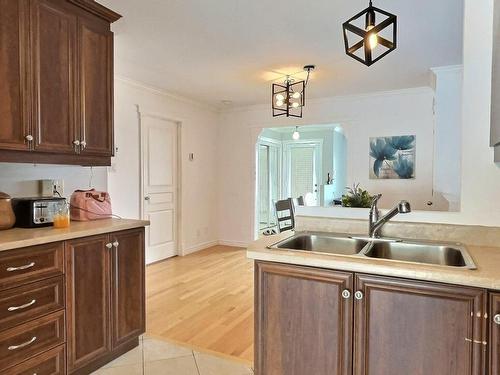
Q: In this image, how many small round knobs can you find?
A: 8